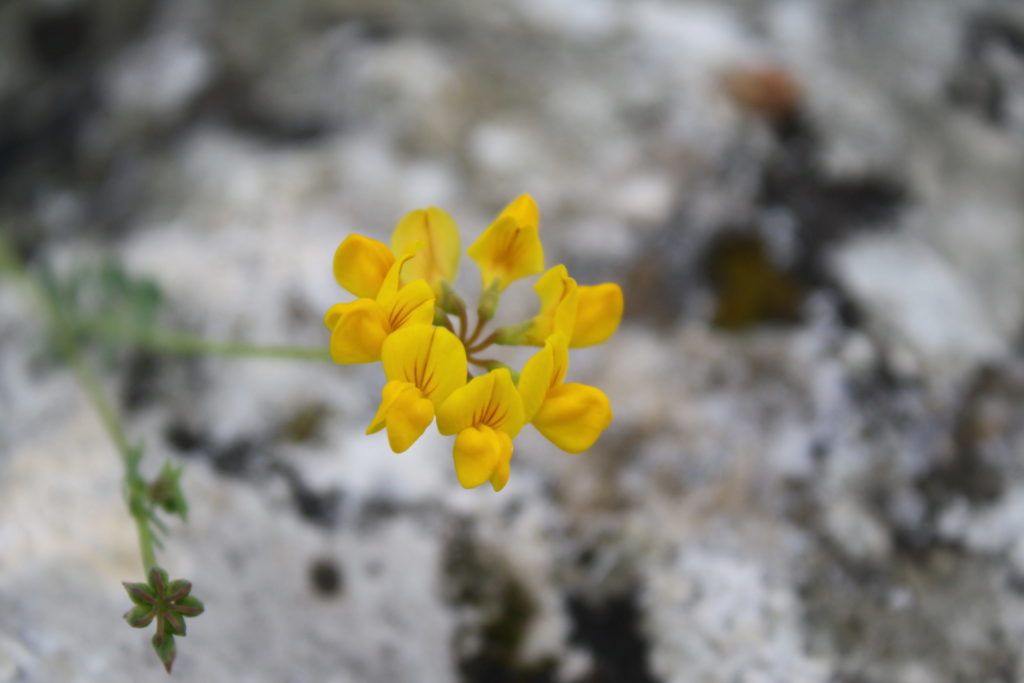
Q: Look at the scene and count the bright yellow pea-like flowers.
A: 8